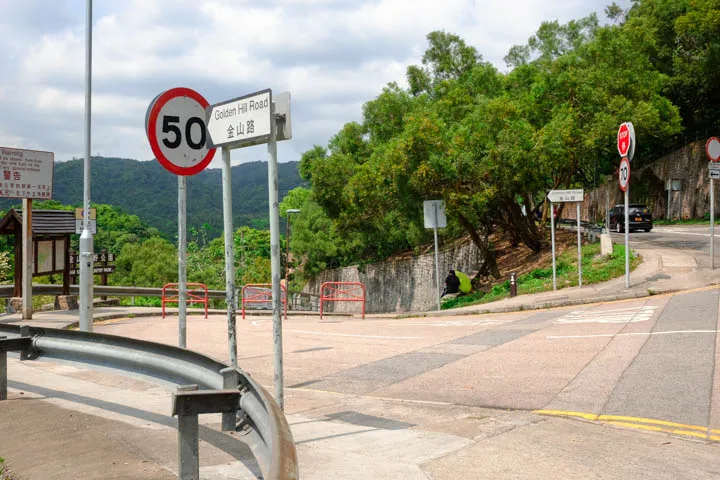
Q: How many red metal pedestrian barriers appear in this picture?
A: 3